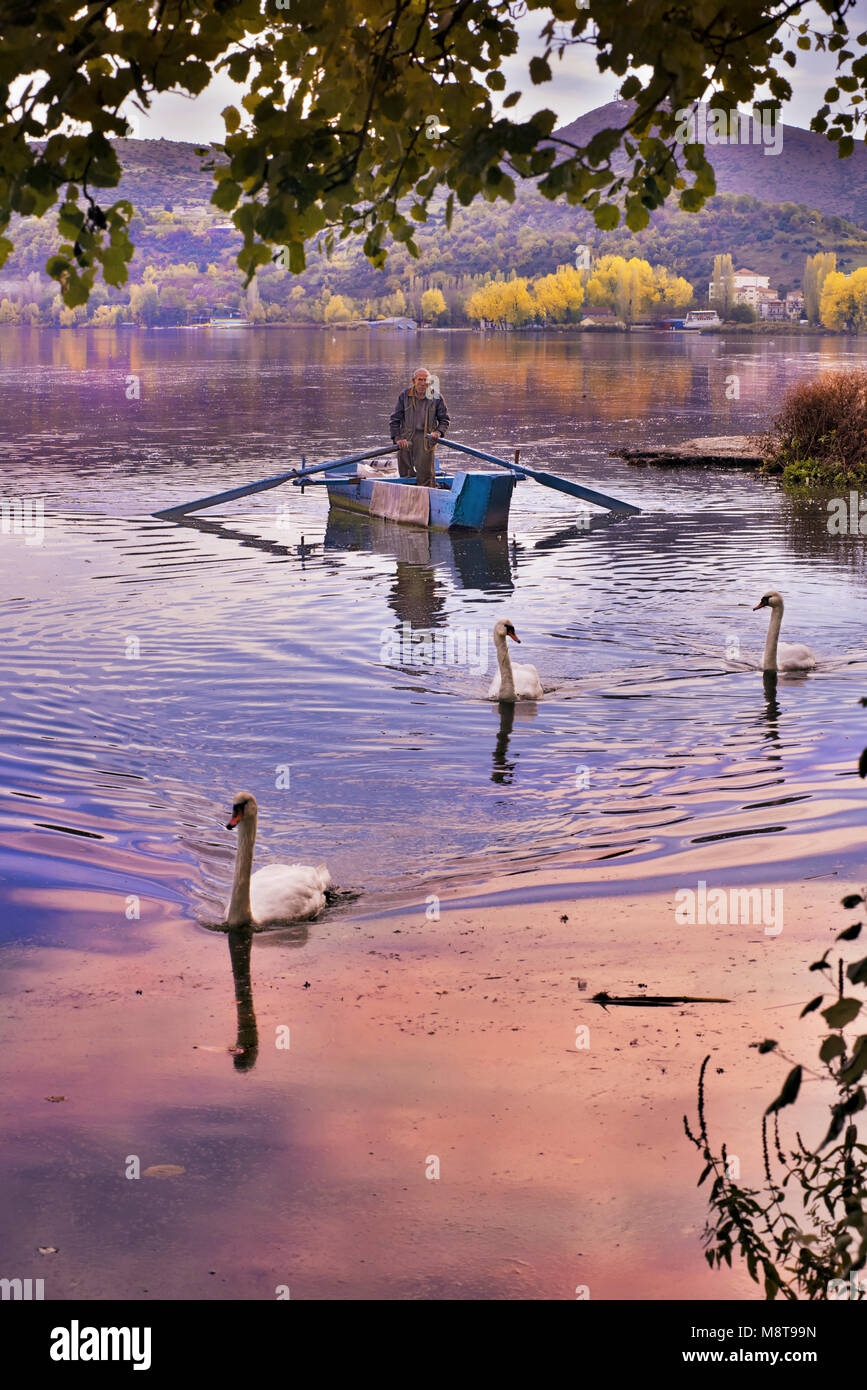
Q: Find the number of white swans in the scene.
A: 3